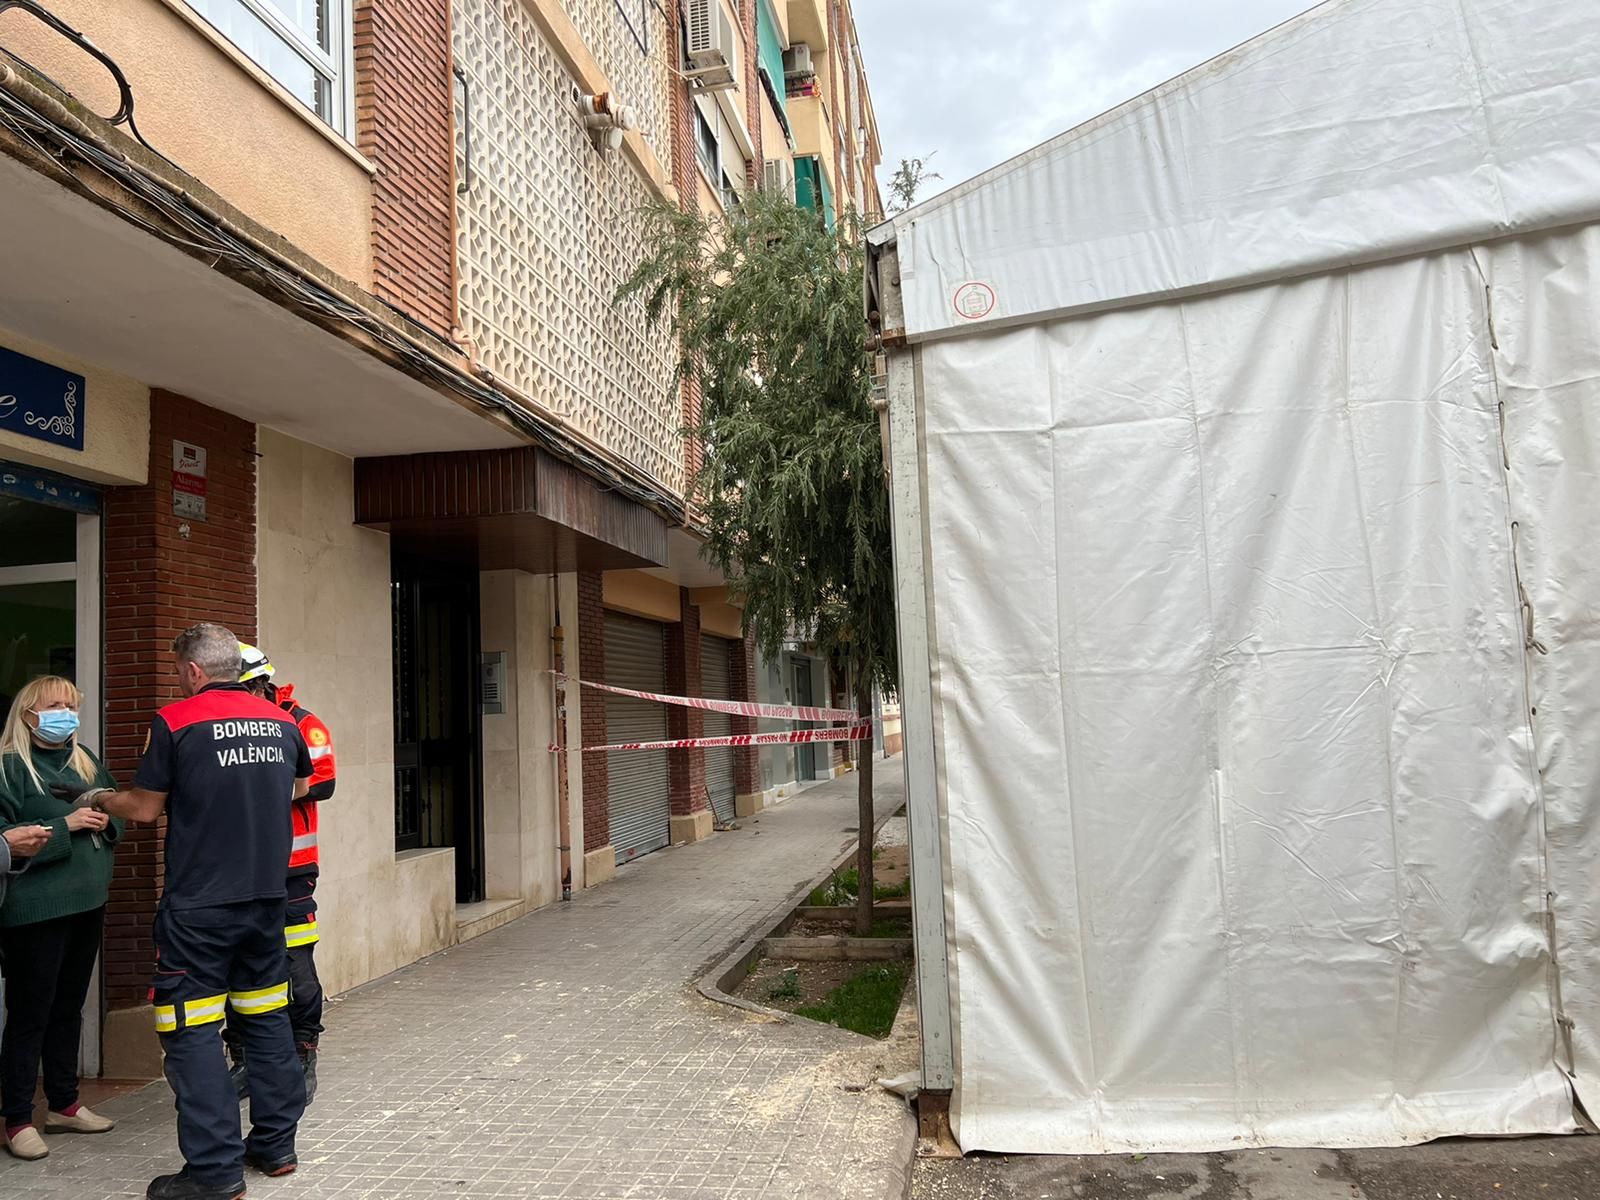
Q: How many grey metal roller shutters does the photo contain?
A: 2